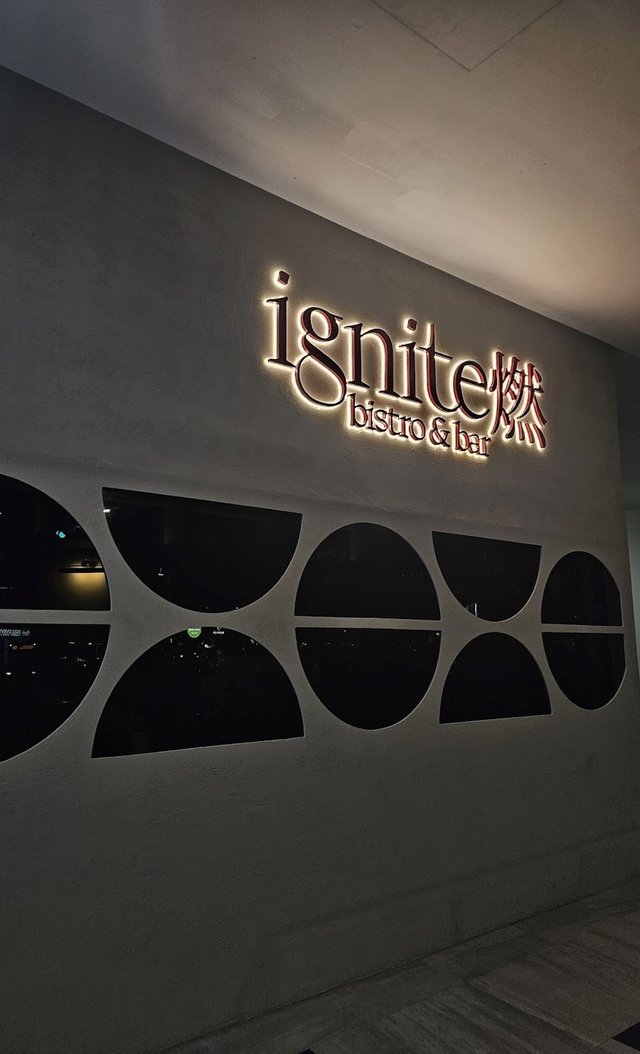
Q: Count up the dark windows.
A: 10